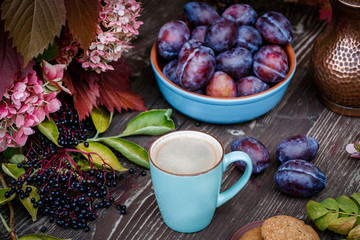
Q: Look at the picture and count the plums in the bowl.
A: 14